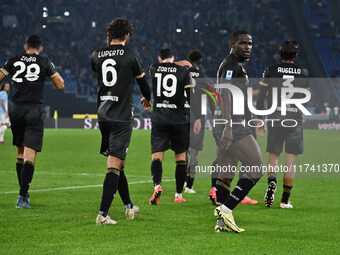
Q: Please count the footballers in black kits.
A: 6